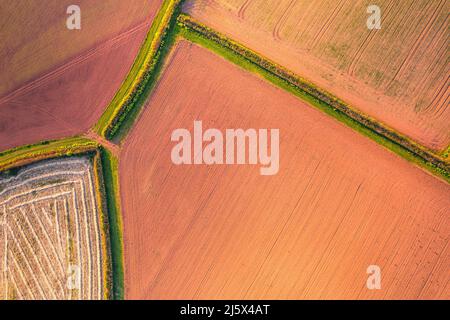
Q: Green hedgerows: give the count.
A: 4